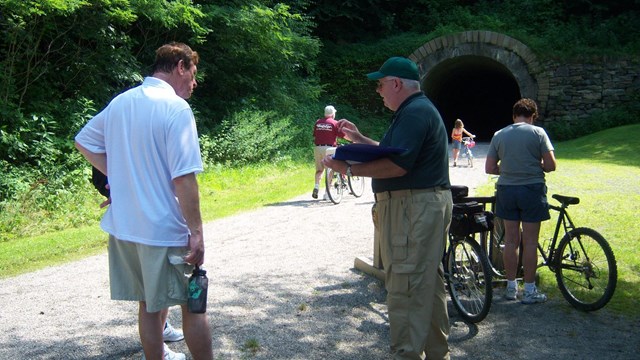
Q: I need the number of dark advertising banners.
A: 0